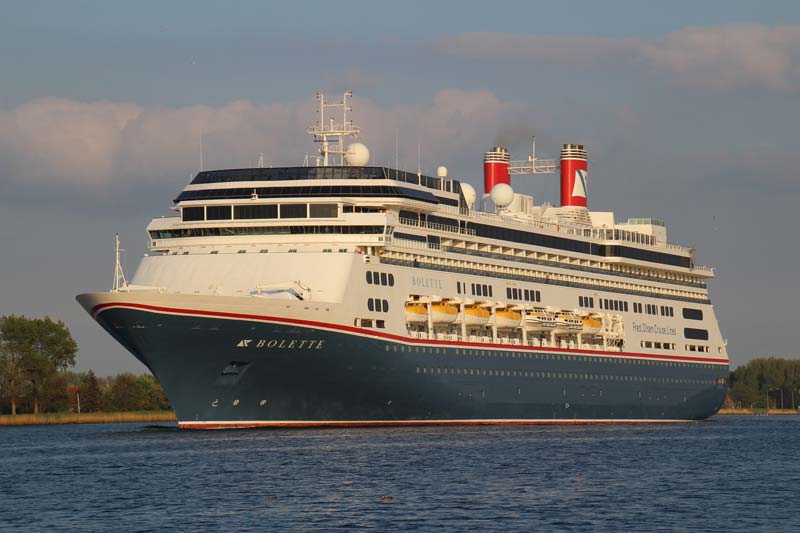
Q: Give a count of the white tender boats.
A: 2